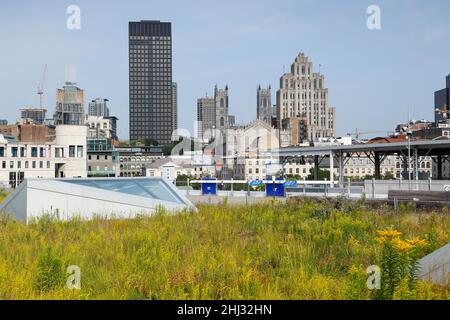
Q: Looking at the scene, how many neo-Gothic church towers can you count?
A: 2